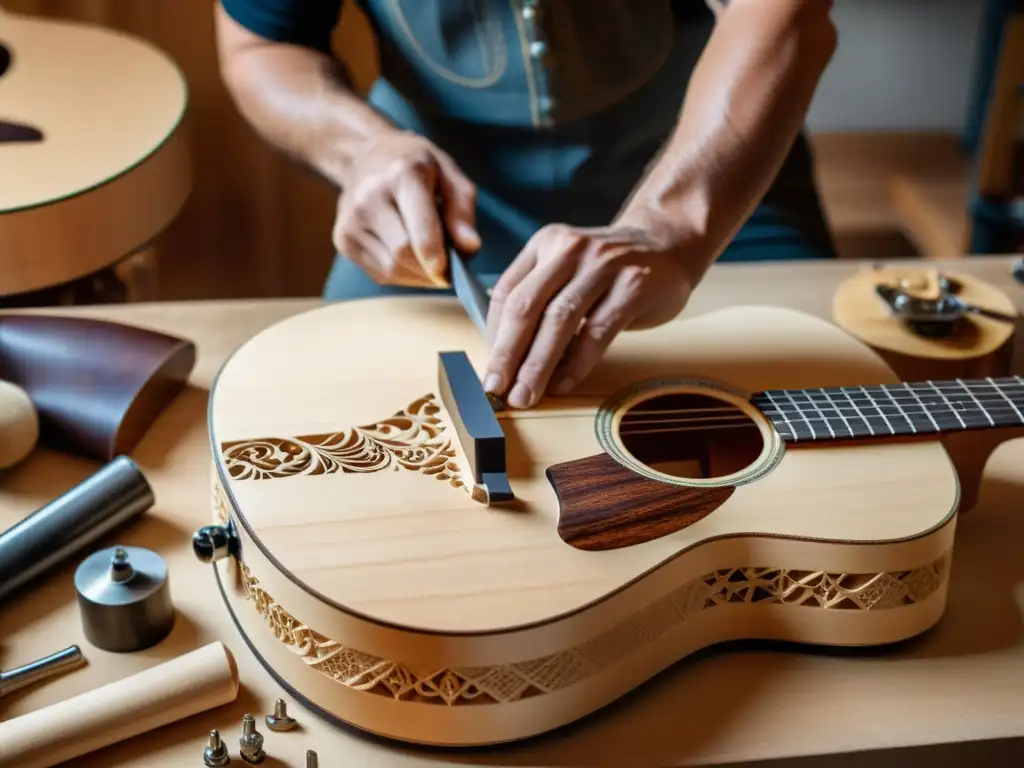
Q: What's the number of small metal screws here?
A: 4